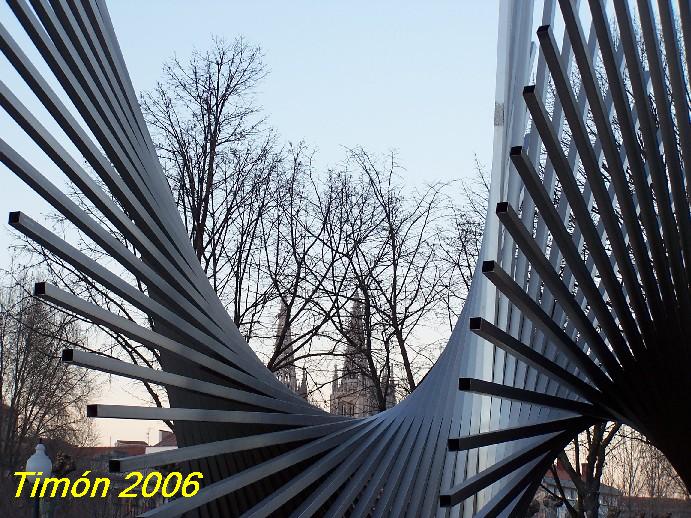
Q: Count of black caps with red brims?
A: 0